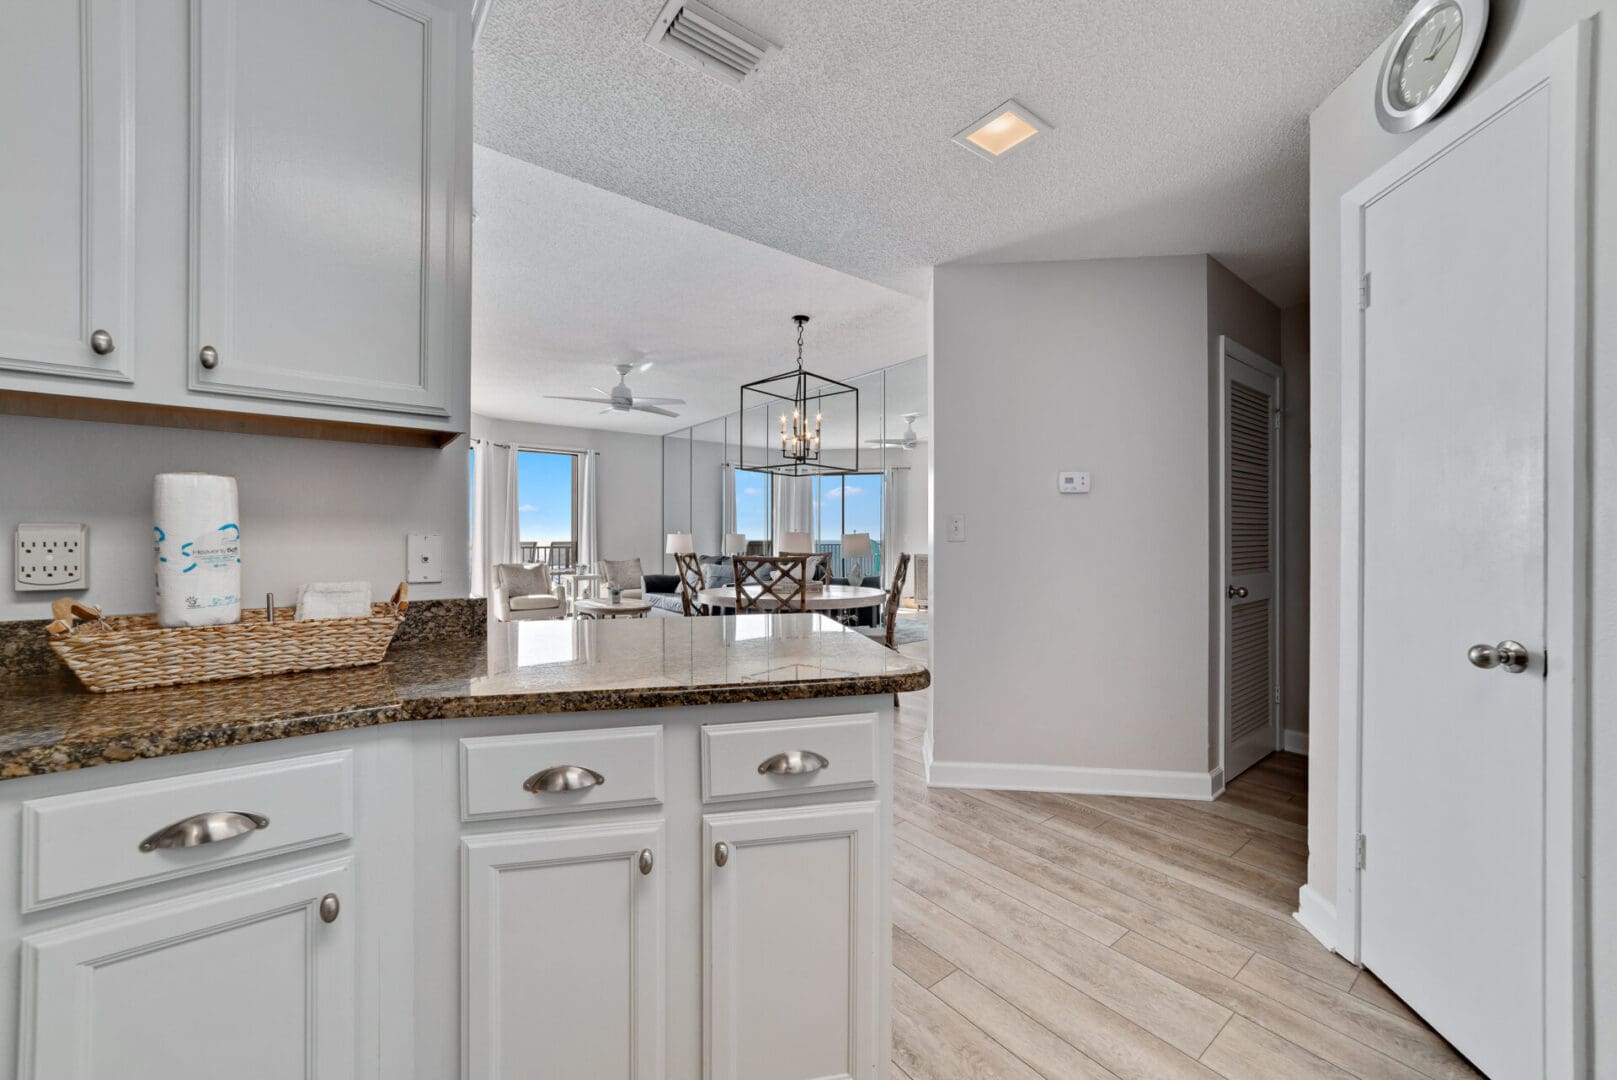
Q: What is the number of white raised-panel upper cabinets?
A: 2